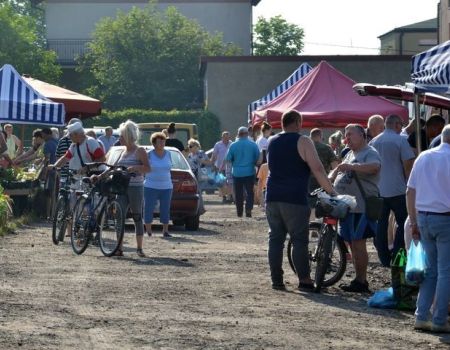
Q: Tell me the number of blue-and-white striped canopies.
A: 3